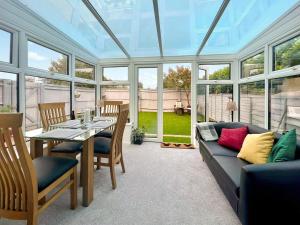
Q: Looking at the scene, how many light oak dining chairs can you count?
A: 4